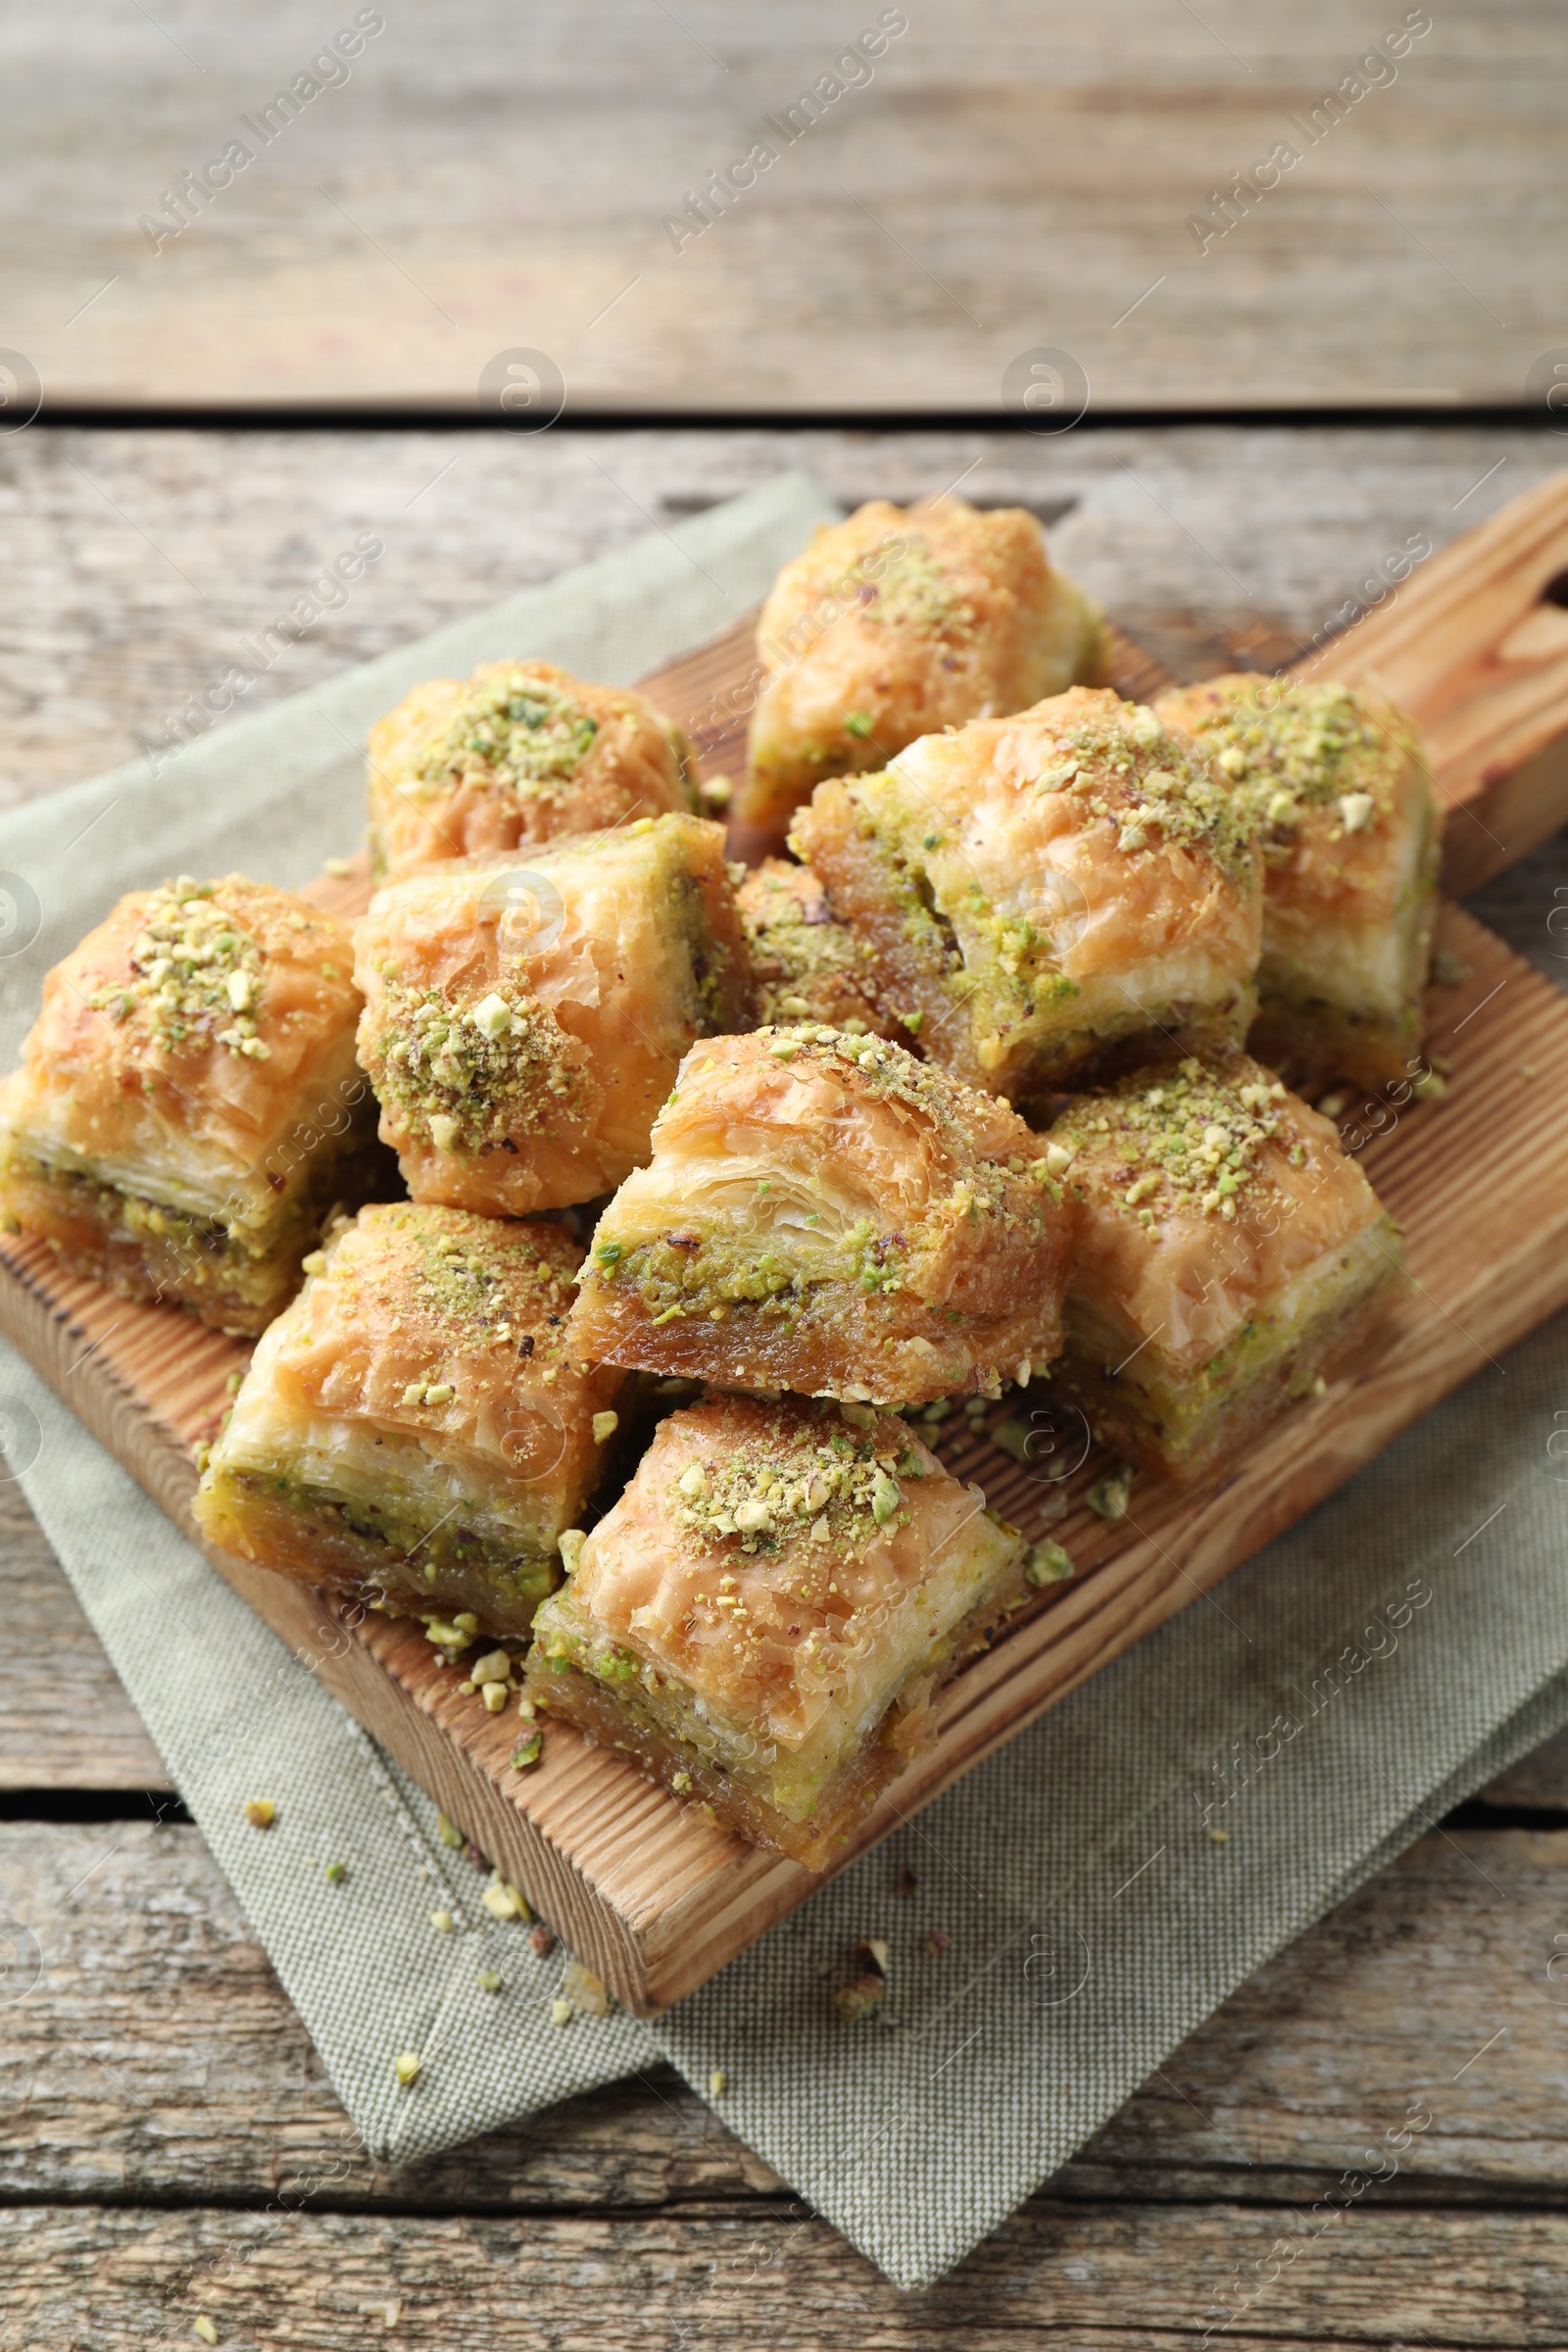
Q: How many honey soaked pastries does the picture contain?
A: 11